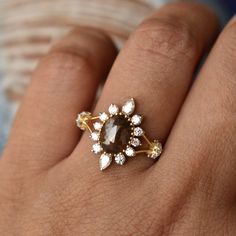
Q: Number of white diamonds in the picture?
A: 12